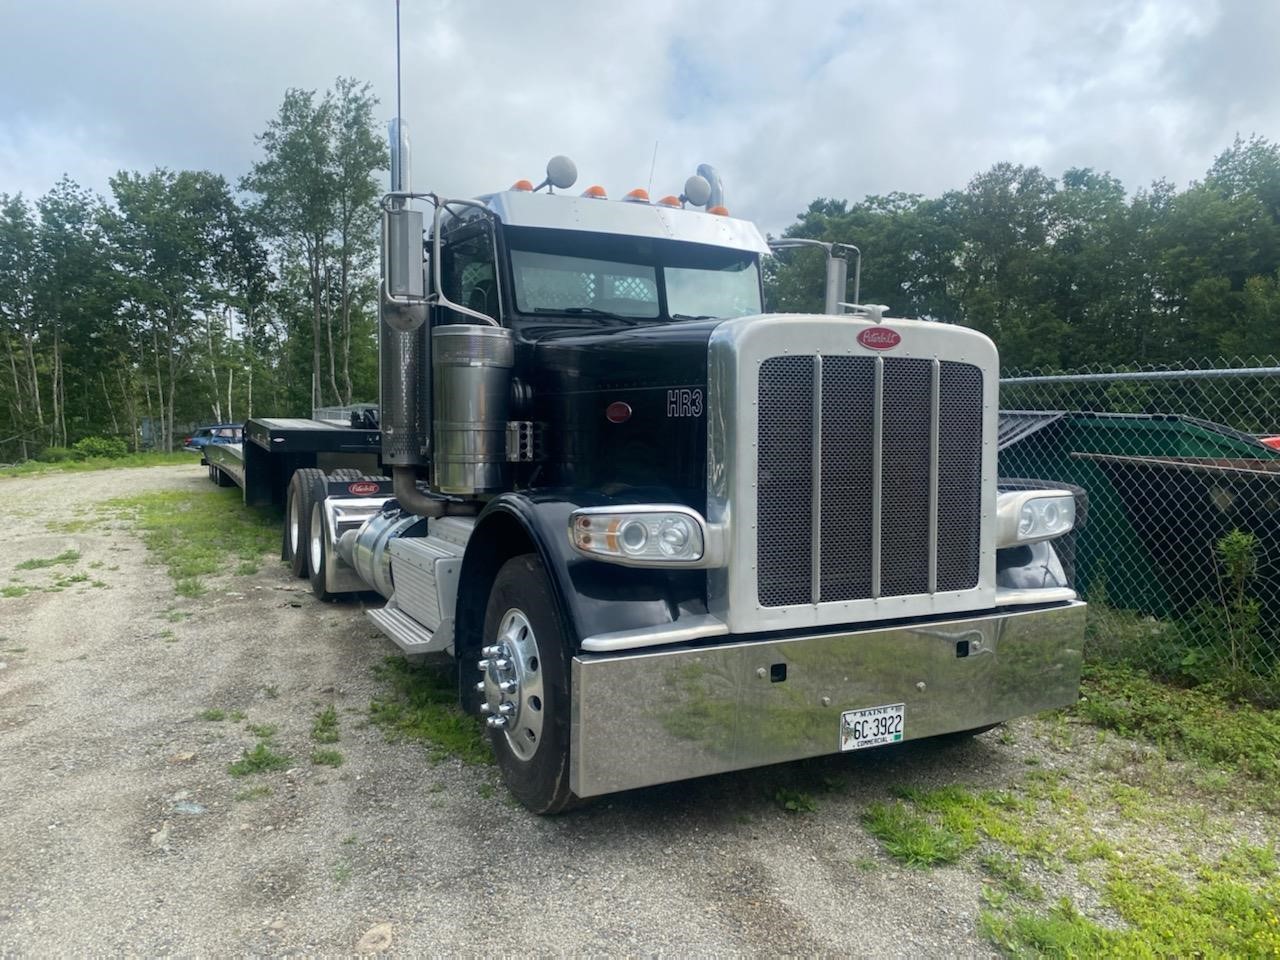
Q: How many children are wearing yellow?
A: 0